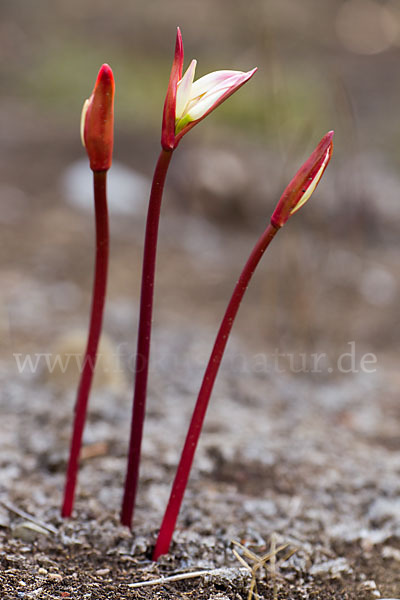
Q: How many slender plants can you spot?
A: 3